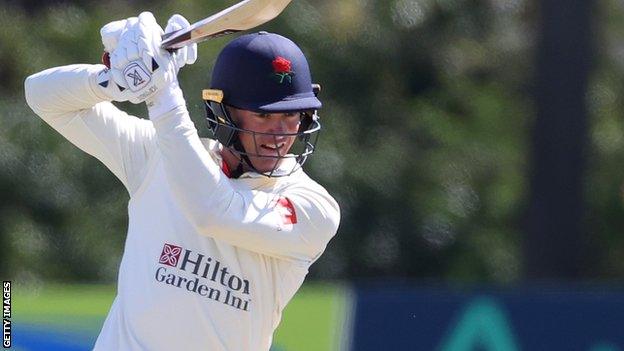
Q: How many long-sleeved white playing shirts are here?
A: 1